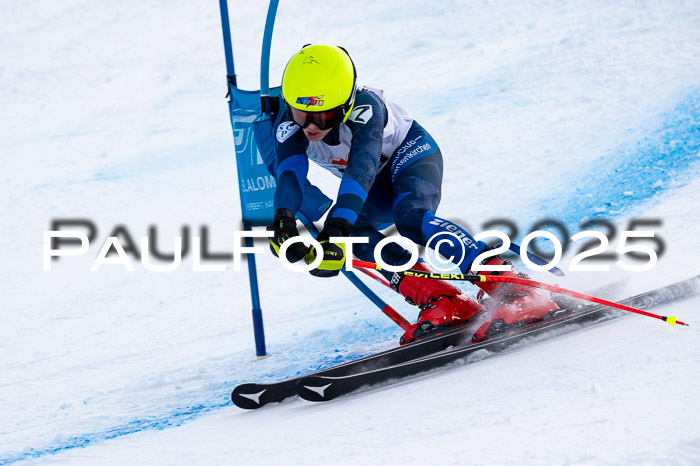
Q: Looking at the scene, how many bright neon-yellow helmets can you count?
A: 1